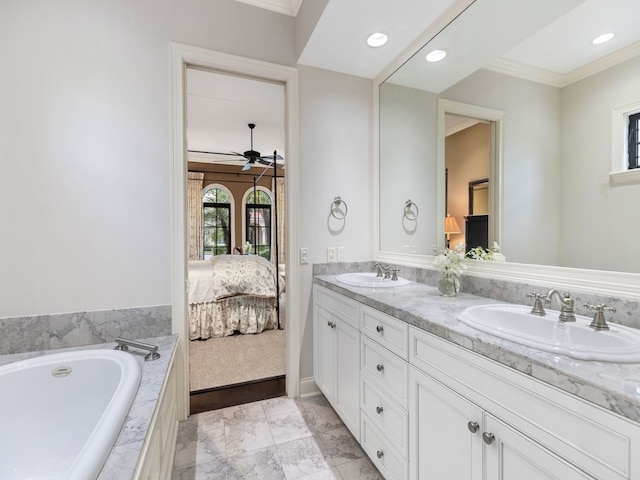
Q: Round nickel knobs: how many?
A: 8